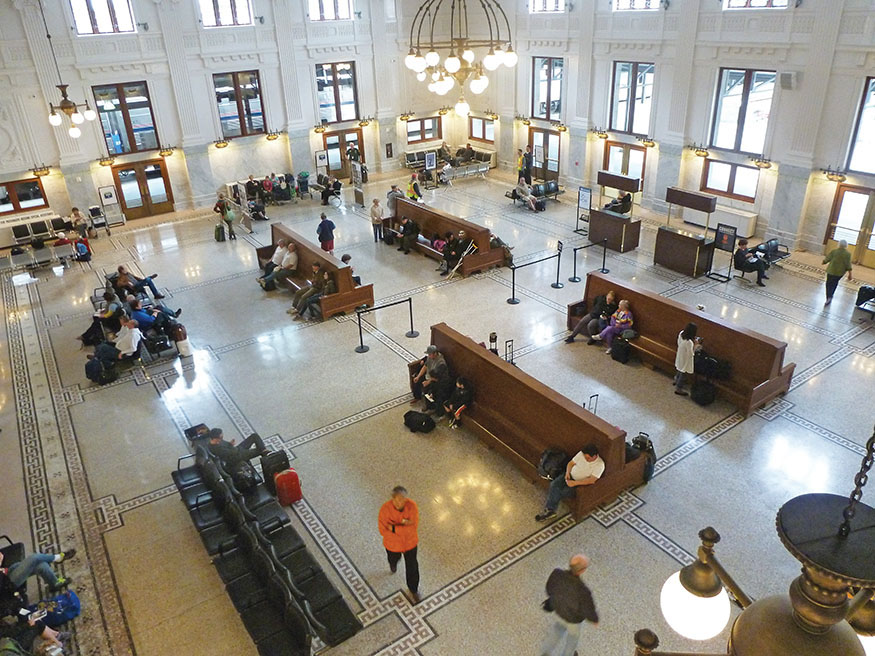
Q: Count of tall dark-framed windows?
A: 7